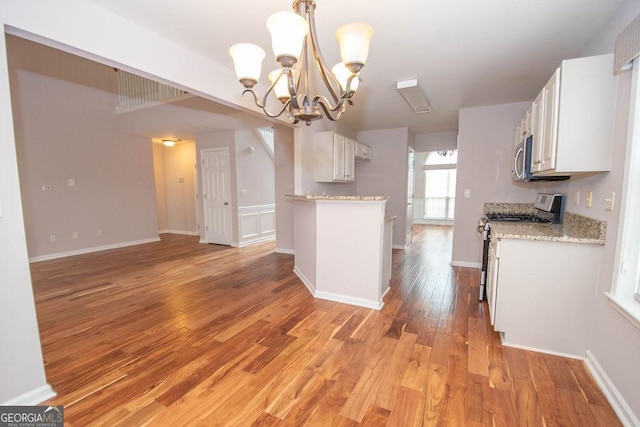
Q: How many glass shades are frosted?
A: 5